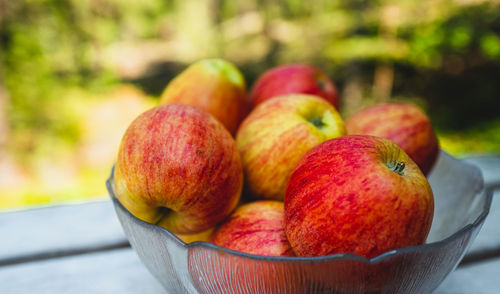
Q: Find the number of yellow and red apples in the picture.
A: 7